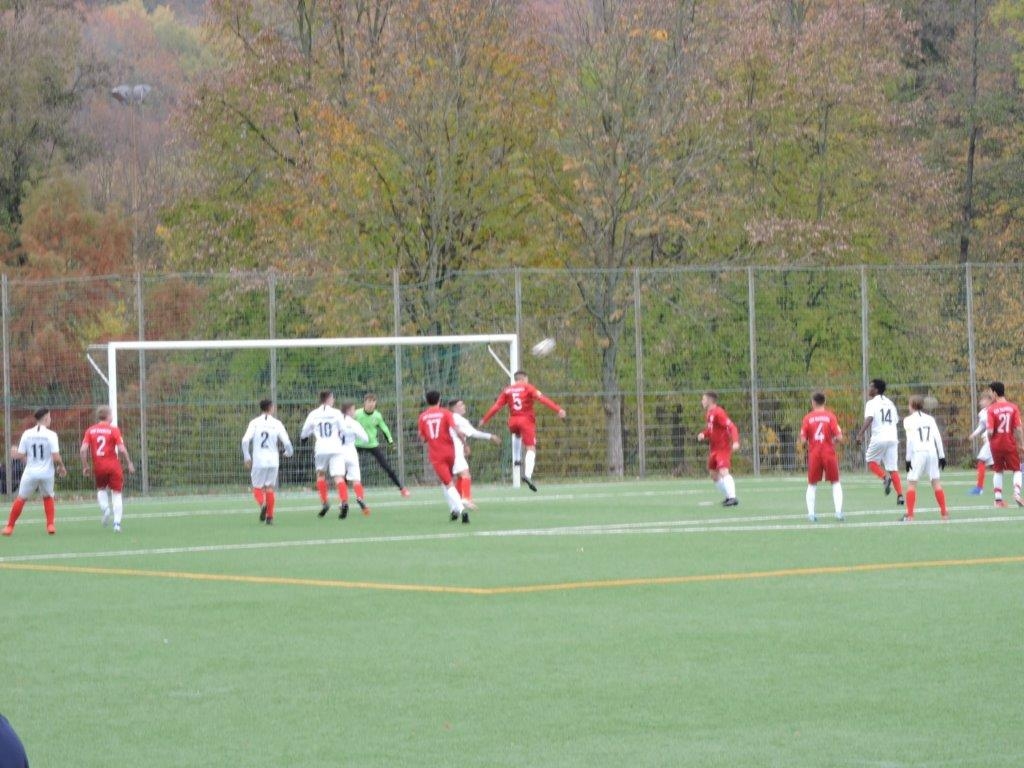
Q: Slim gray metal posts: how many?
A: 9